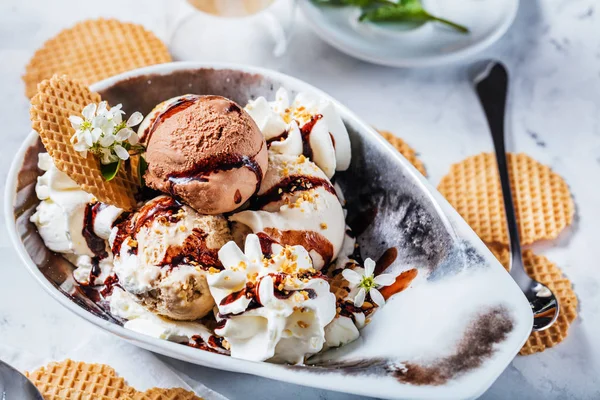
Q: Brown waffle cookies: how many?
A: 7